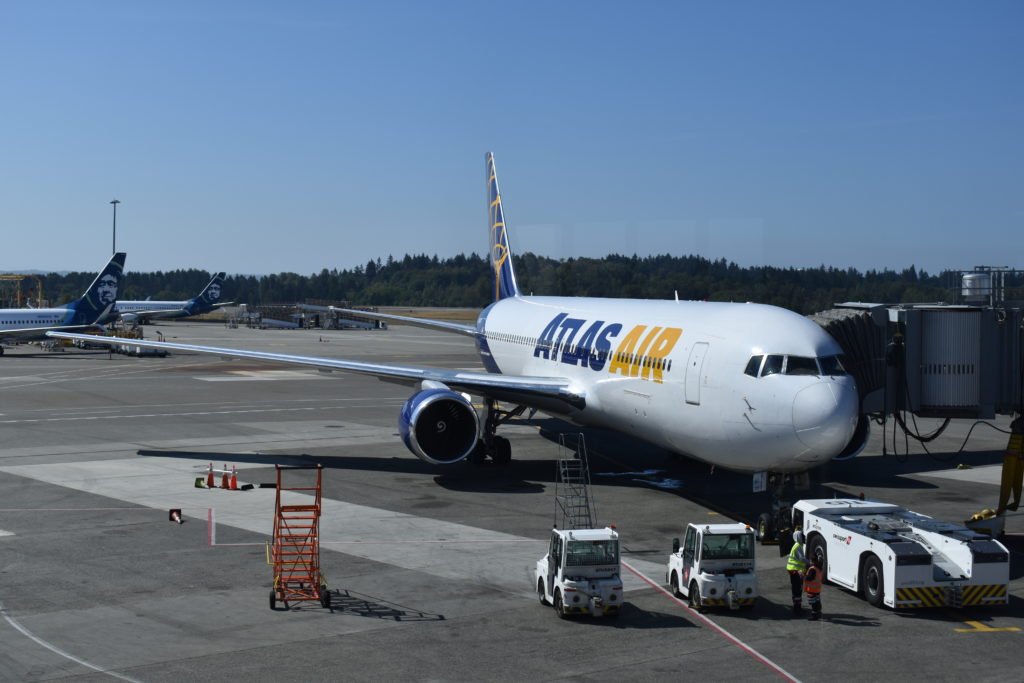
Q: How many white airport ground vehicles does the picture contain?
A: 3